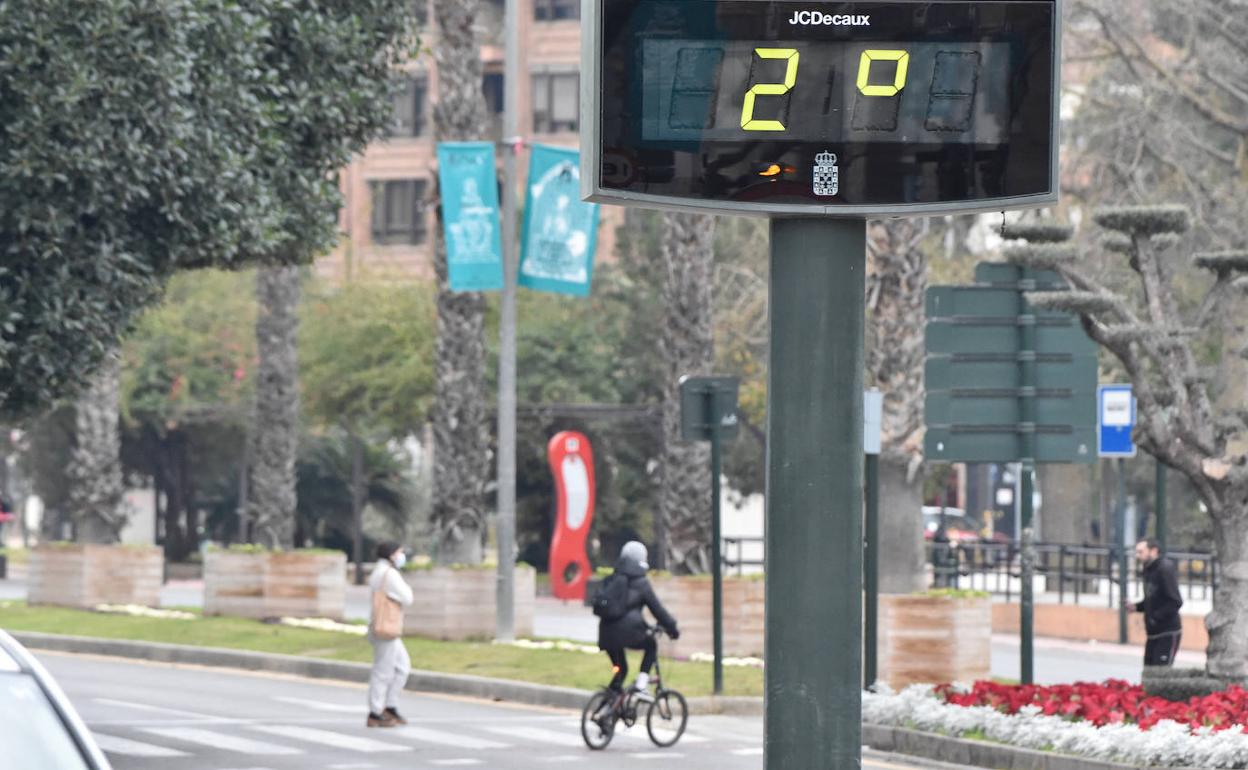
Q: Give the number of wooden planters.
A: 5